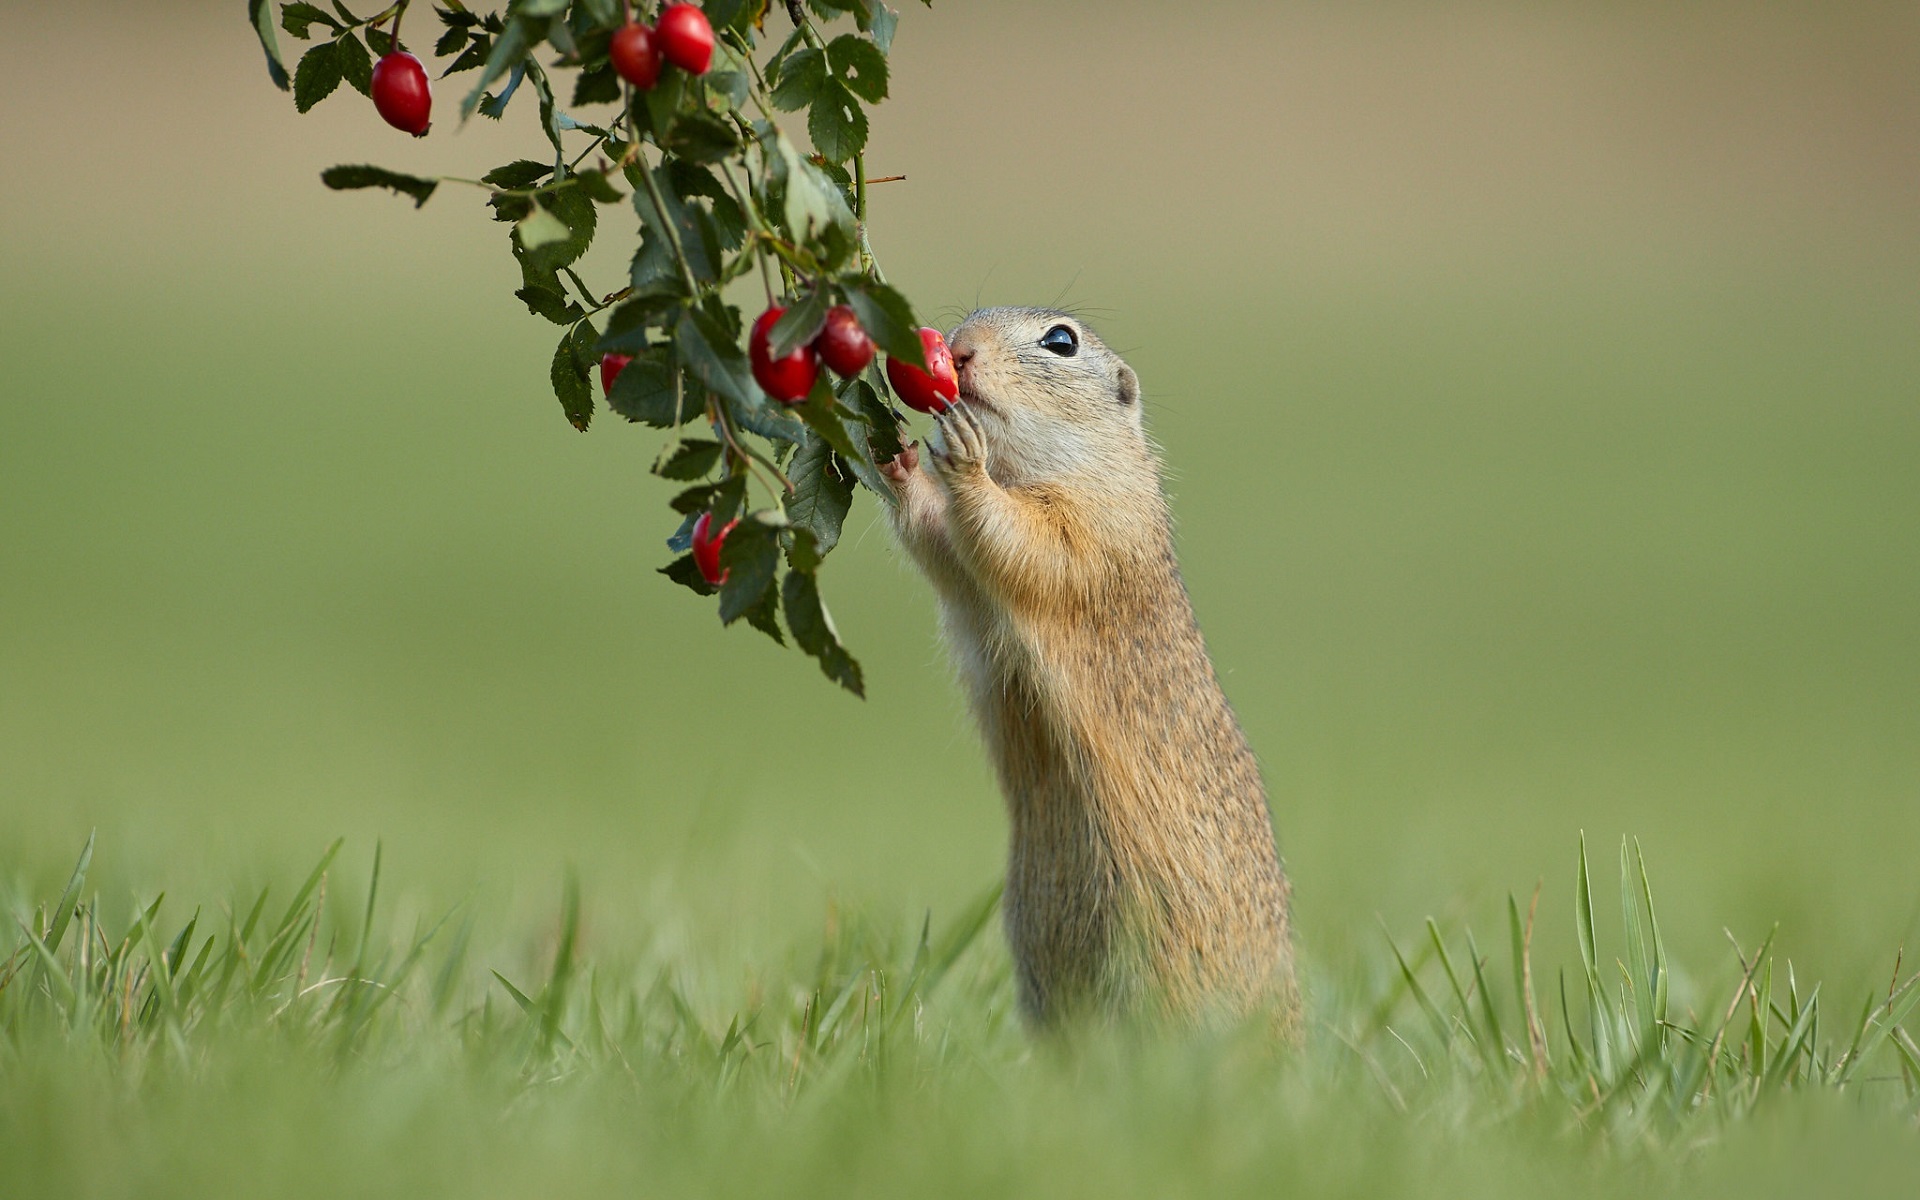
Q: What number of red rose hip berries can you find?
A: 8